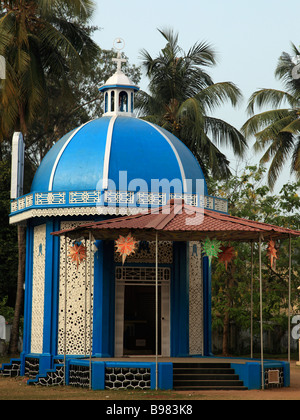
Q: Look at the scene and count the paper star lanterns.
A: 5